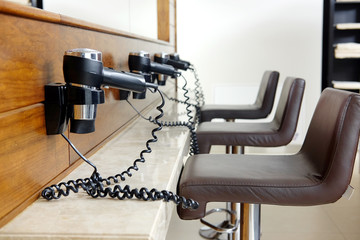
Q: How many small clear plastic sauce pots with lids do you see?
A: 0